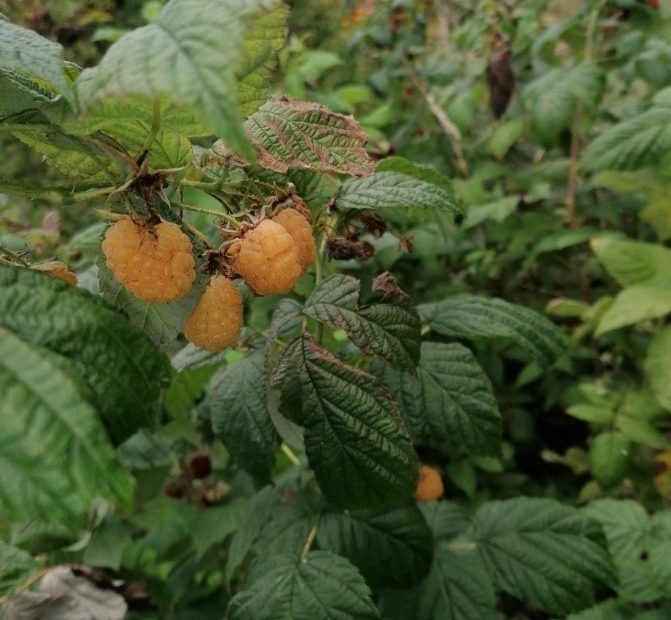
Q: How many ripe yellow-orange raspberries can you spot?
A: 6